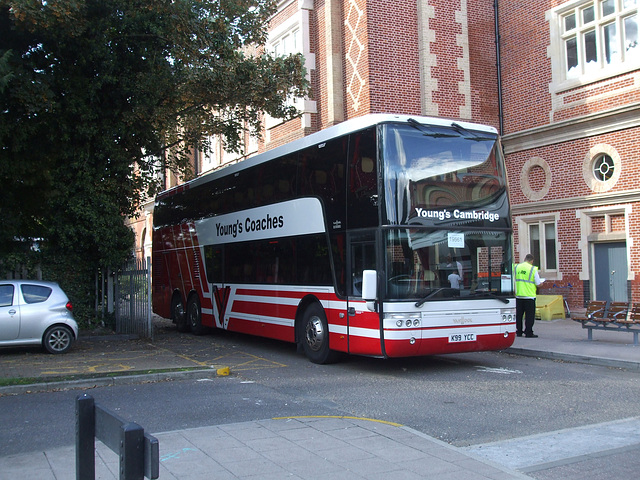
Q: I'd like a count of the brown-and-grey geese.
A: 0